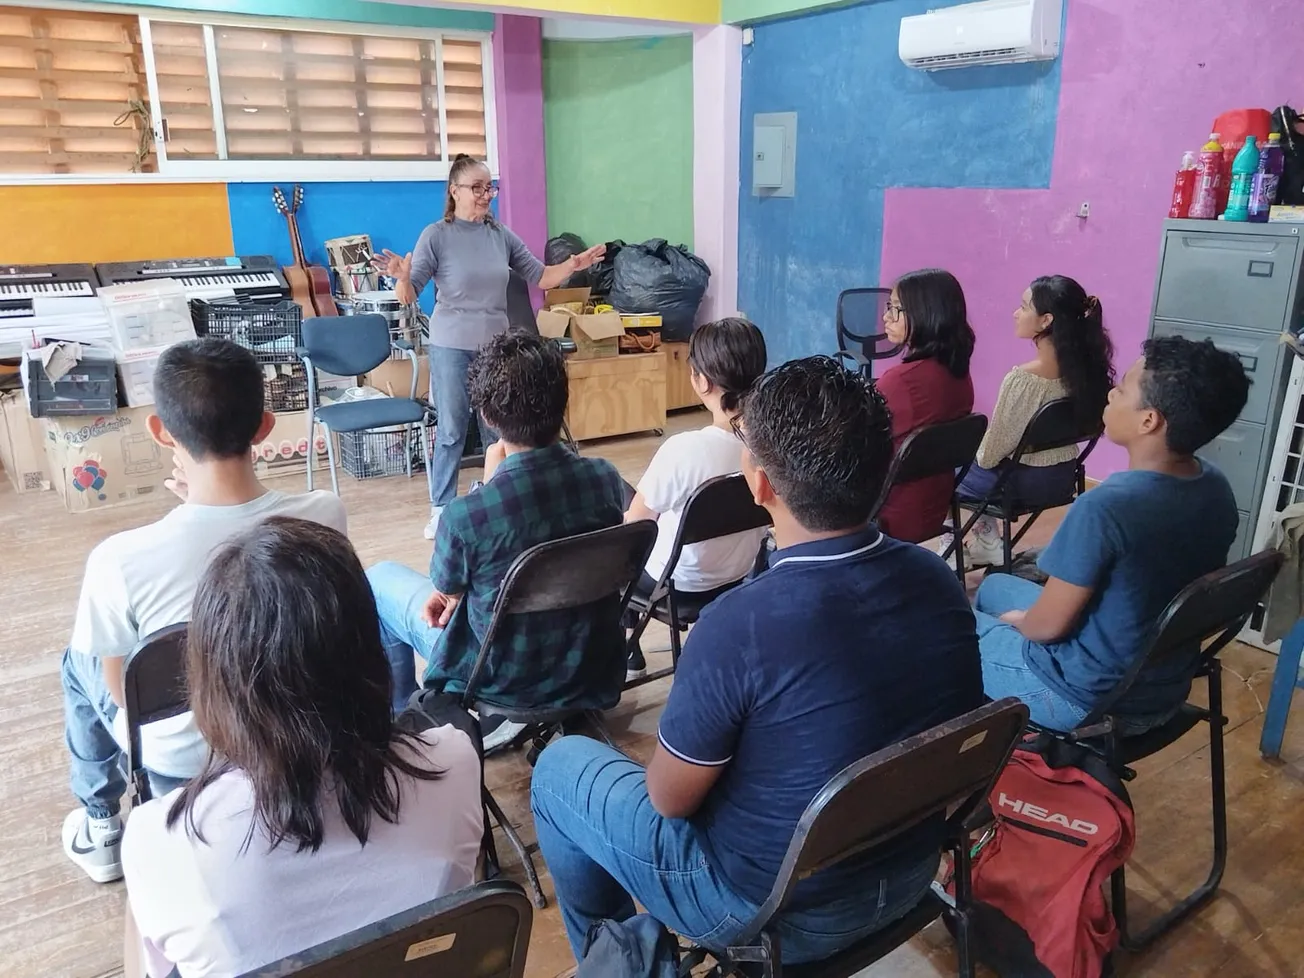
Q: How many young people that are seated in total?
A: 8